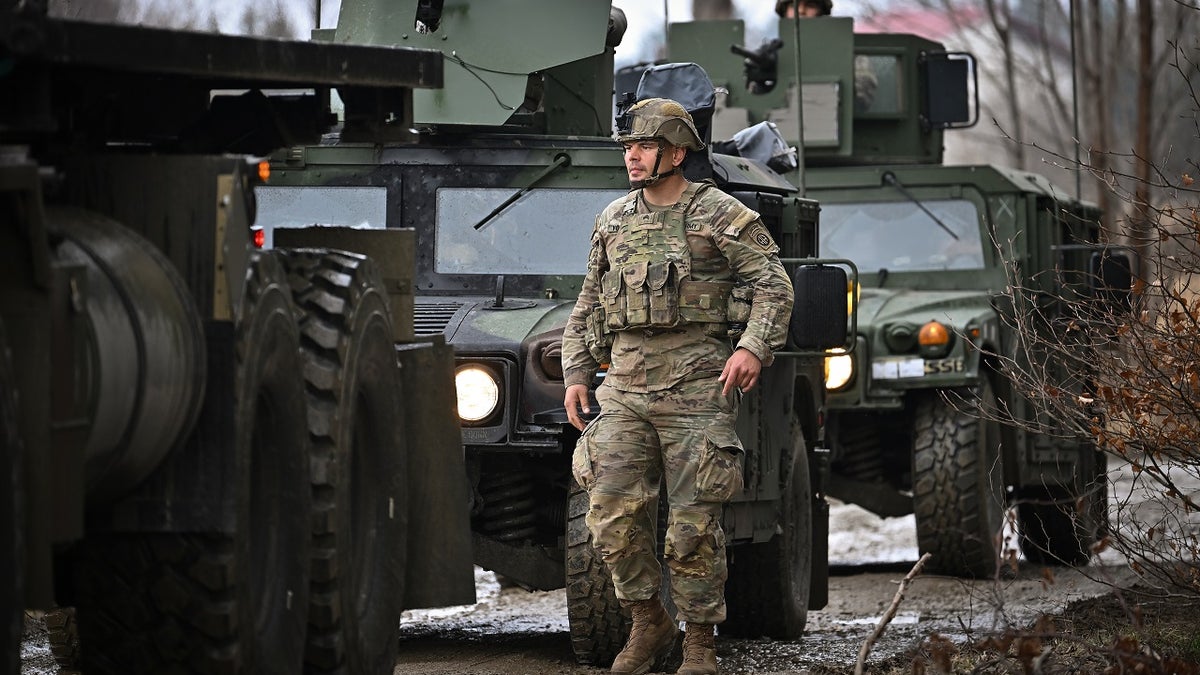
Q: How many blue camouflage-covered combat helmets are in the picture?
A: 0